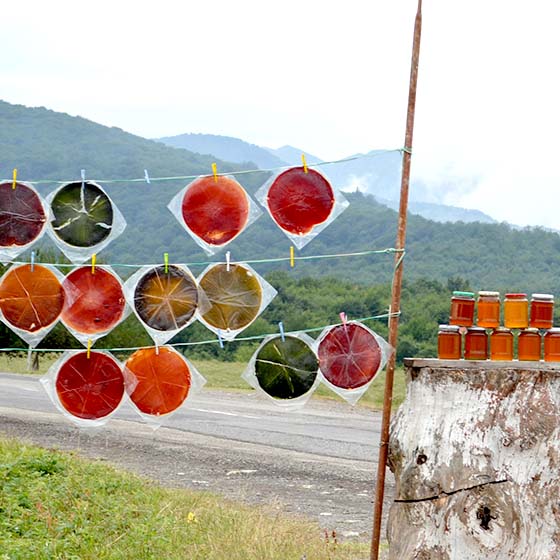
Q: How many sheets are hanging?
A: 12